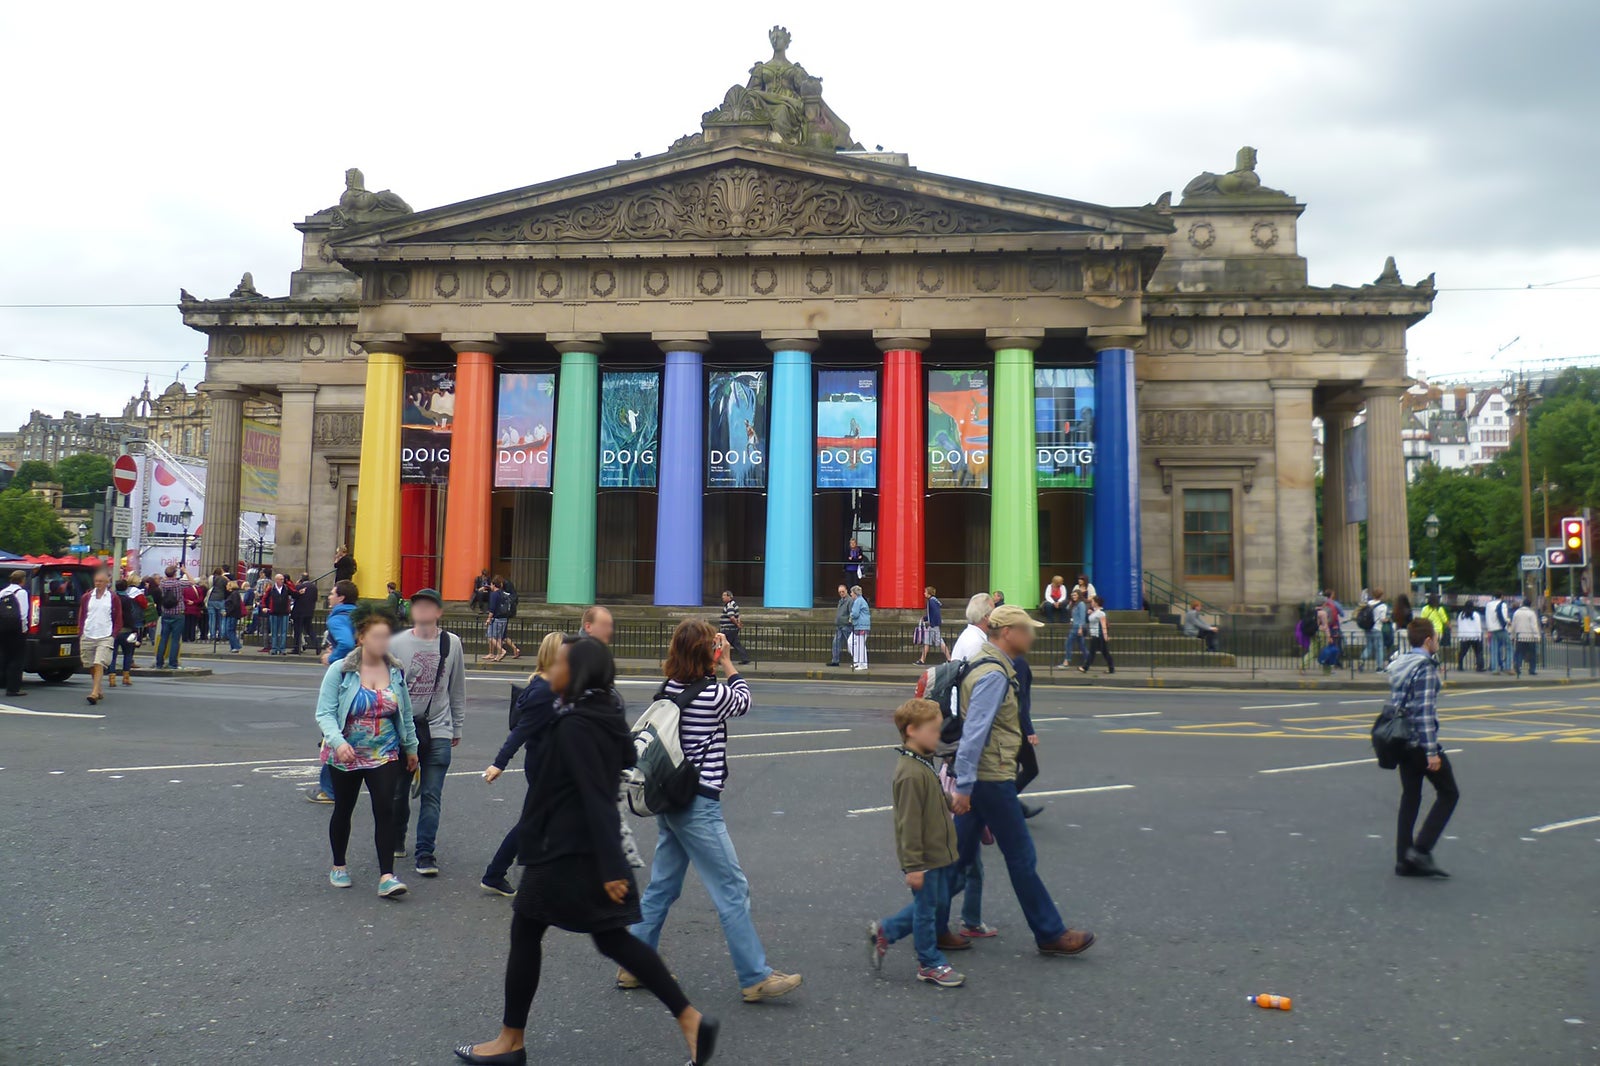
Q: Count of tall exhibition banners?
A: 7